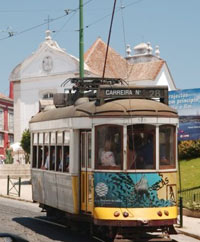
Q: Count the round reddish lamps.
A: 4